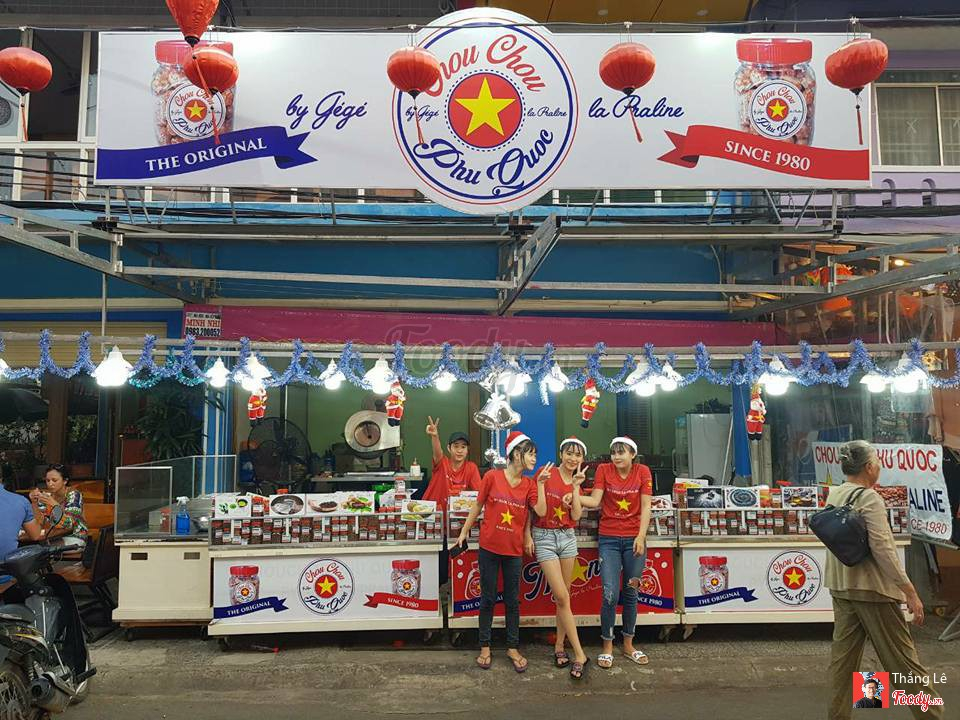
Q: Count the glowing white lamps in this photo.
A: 14